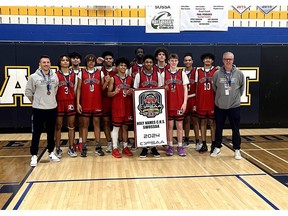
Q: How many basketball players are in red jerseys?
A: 11